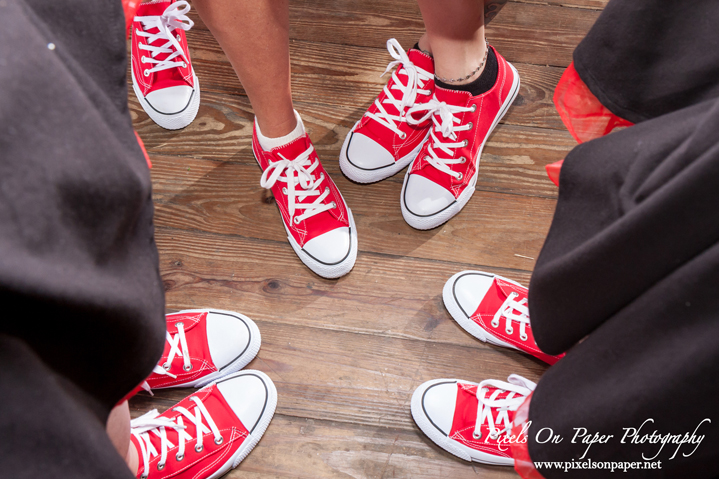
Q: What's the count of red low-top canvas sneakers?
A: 8